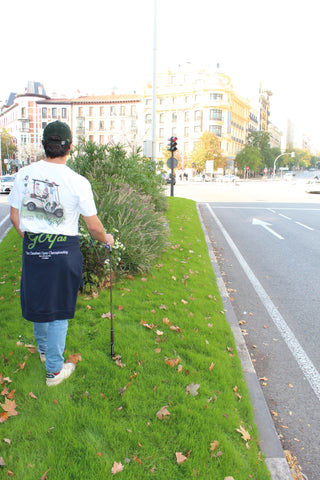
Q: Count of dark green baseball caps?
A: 1